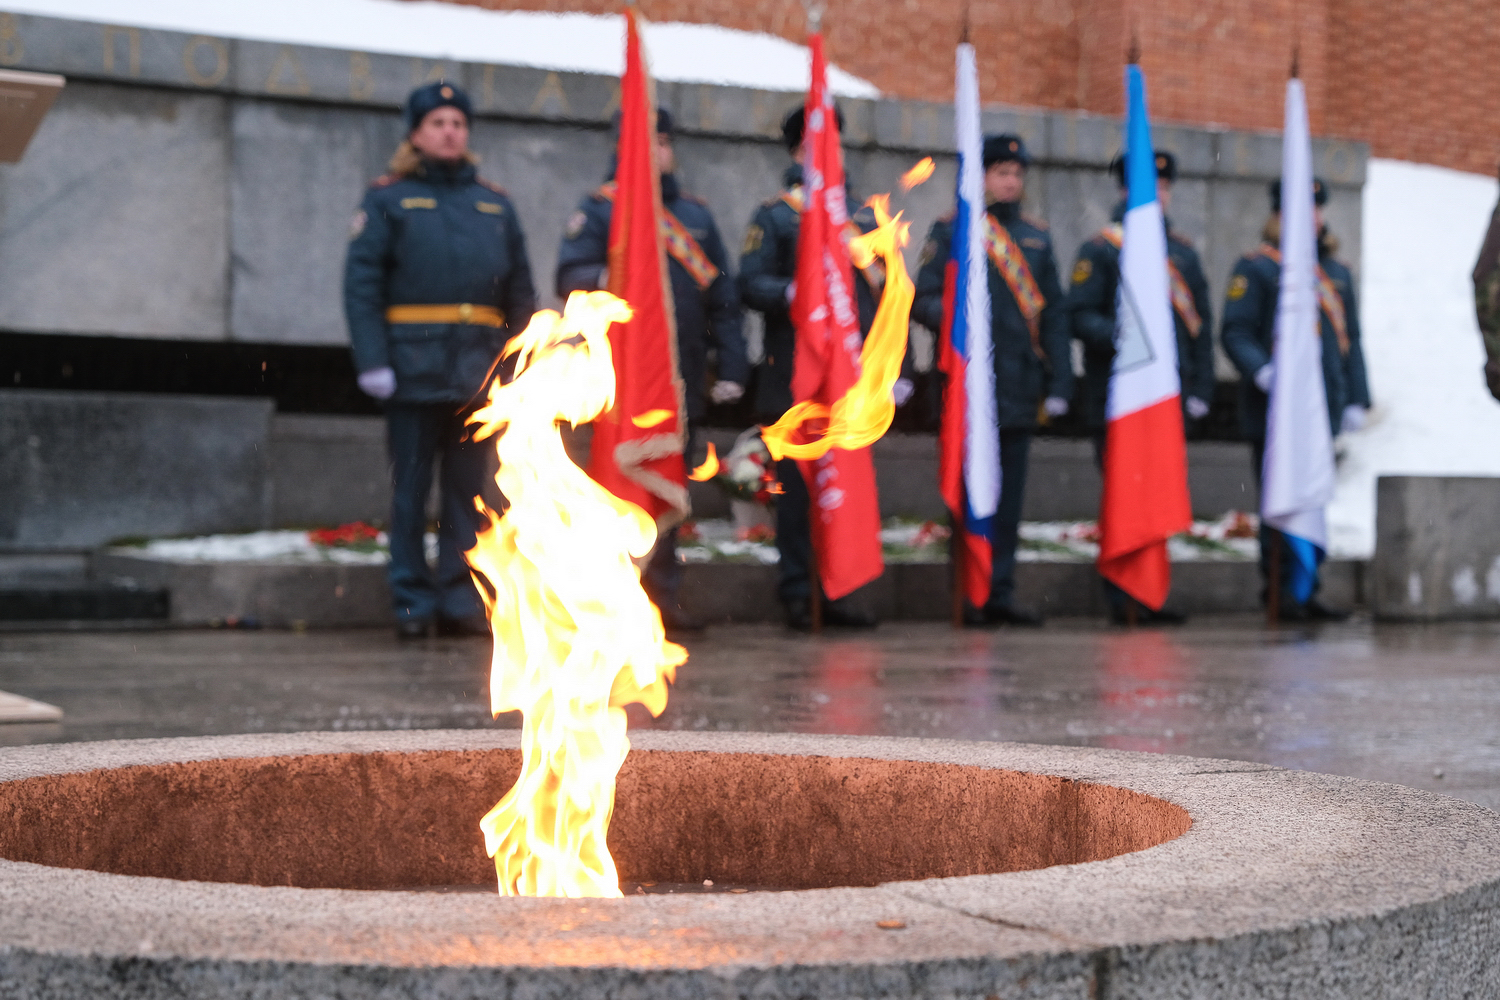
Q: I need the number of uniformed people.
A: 6